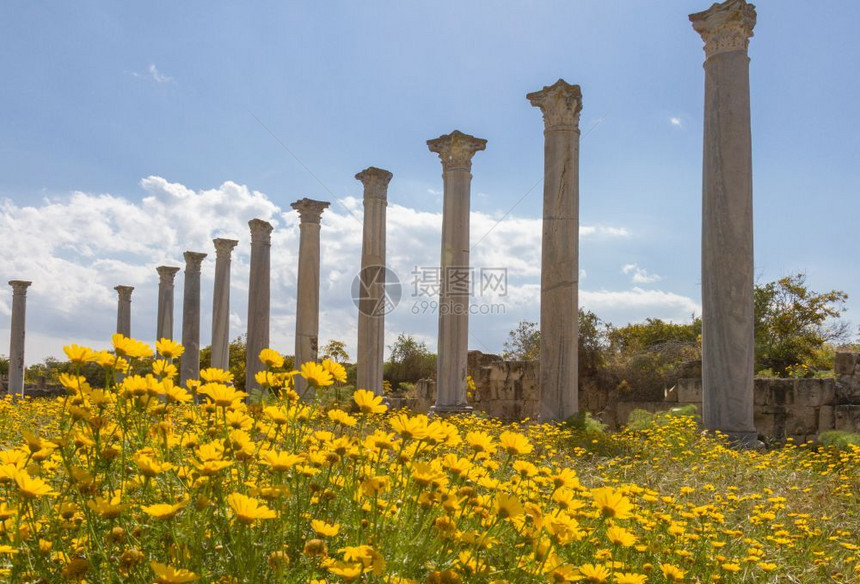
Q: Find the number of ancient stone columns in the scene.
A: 11